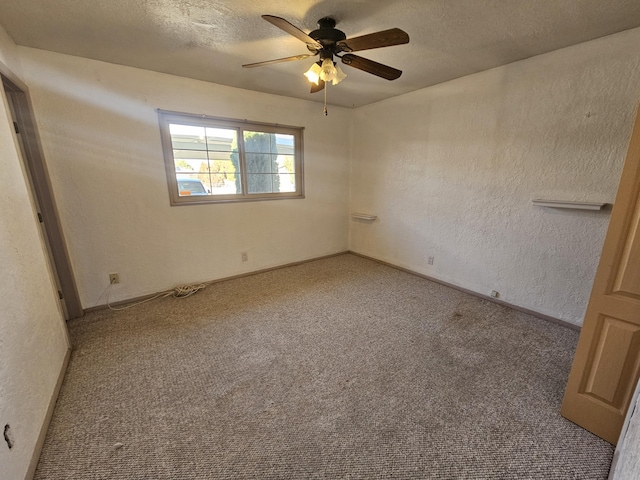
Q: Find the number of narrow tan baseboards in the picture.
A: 3